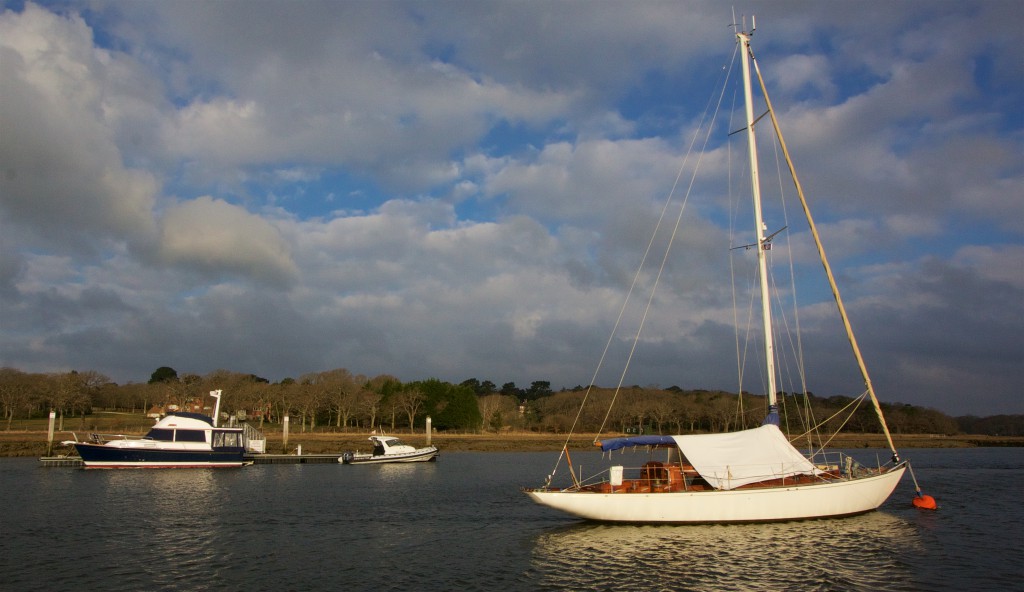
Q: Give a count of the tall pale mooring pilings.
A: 3